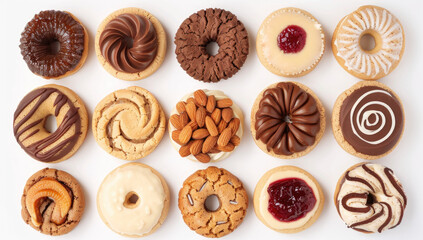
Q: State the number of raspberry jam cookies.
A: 2